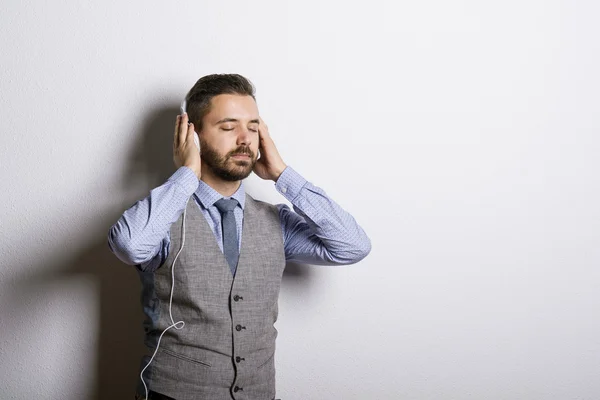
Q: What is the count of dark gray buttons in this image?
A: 4